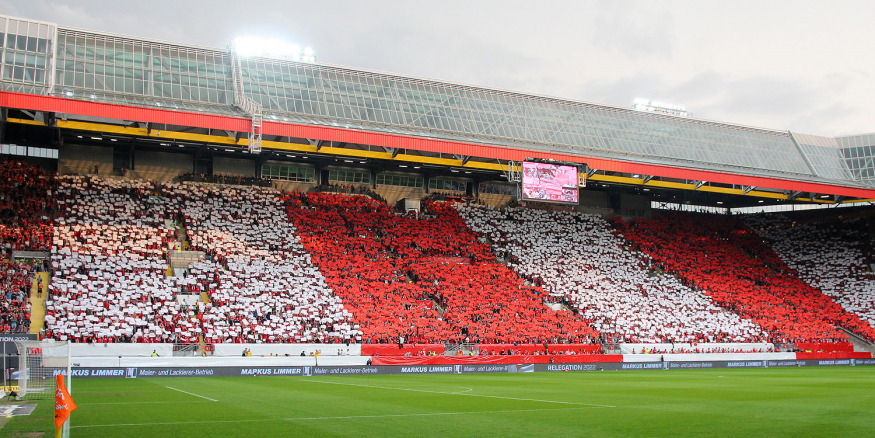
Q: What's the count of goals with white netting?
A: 1